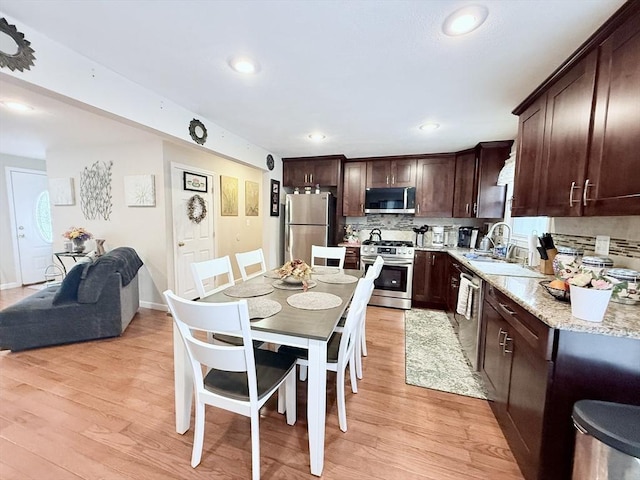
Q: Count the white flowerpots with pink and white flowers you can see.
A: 1